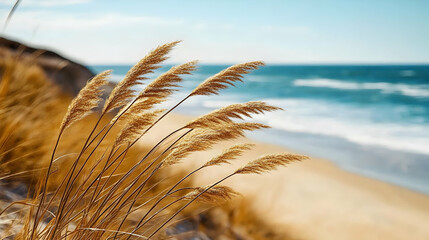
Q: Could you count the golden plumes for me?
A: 11